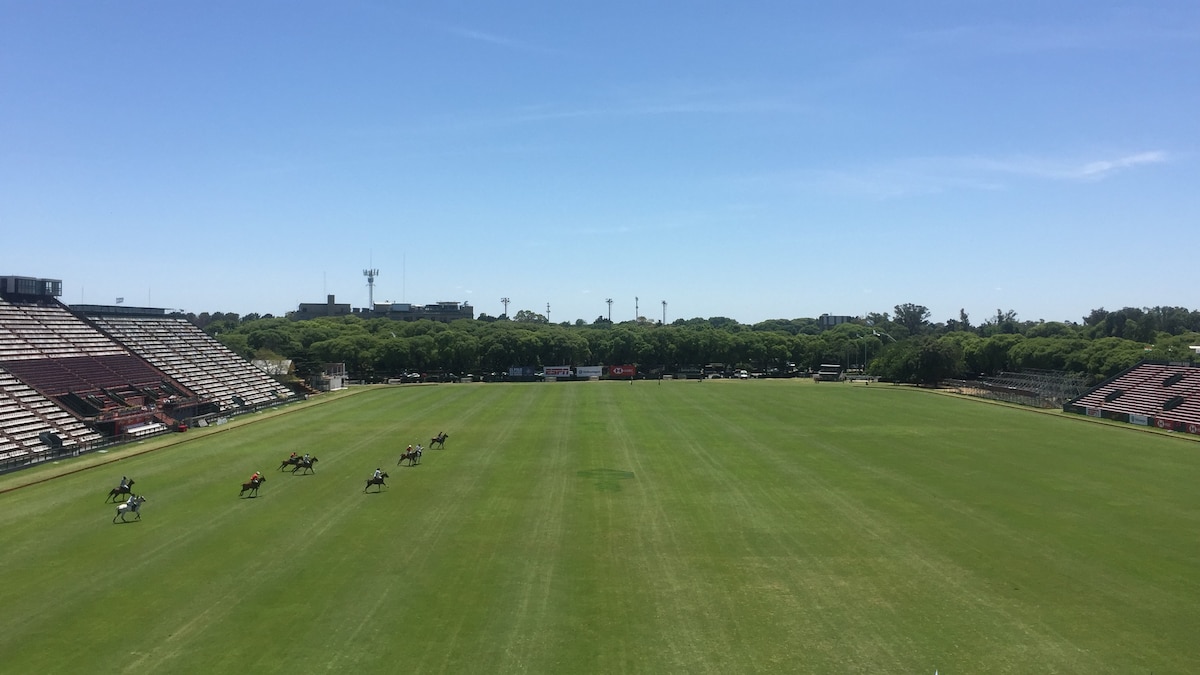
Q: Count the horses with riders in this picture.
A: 9